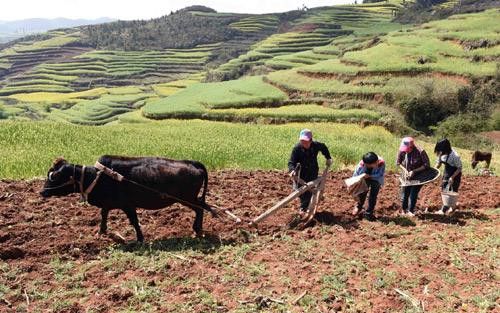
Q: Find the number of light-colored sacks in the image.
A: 1